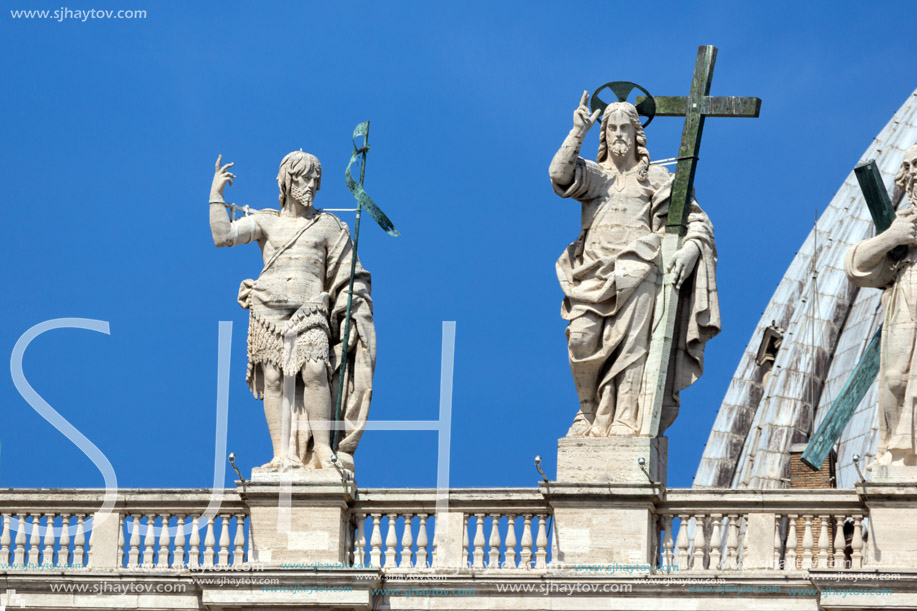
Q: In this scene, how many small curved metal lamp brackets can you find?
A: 5